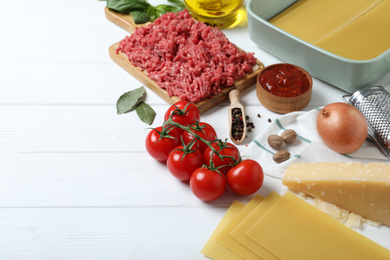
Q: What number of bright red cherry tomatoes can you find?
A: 7